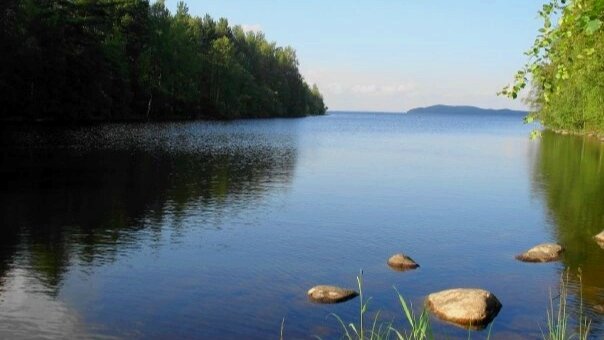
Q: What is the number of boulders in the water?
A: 5